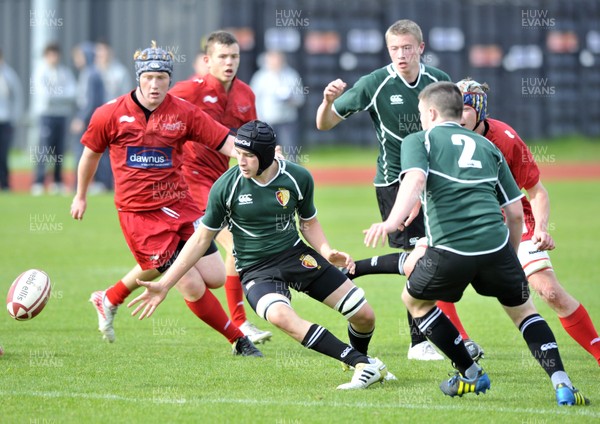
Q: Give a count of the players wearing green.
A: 3